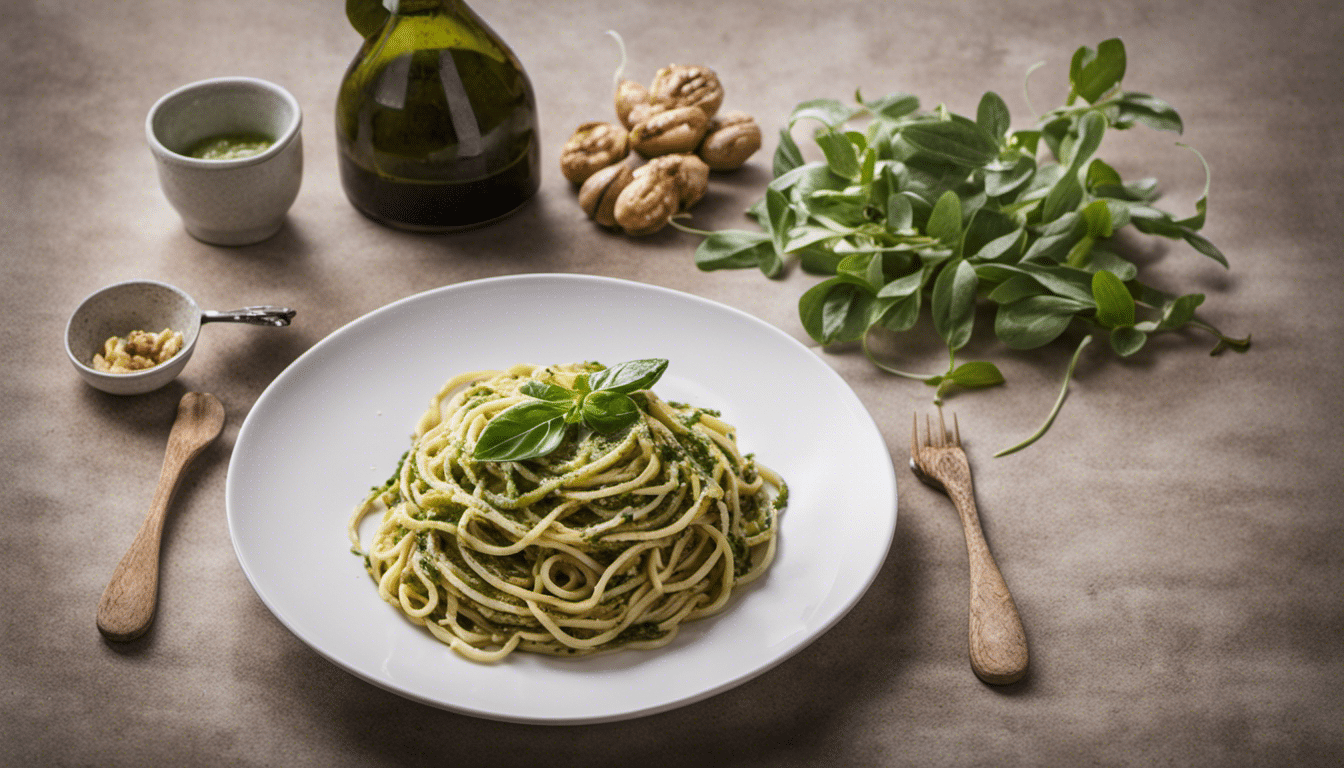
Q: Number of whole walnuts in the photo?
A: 8